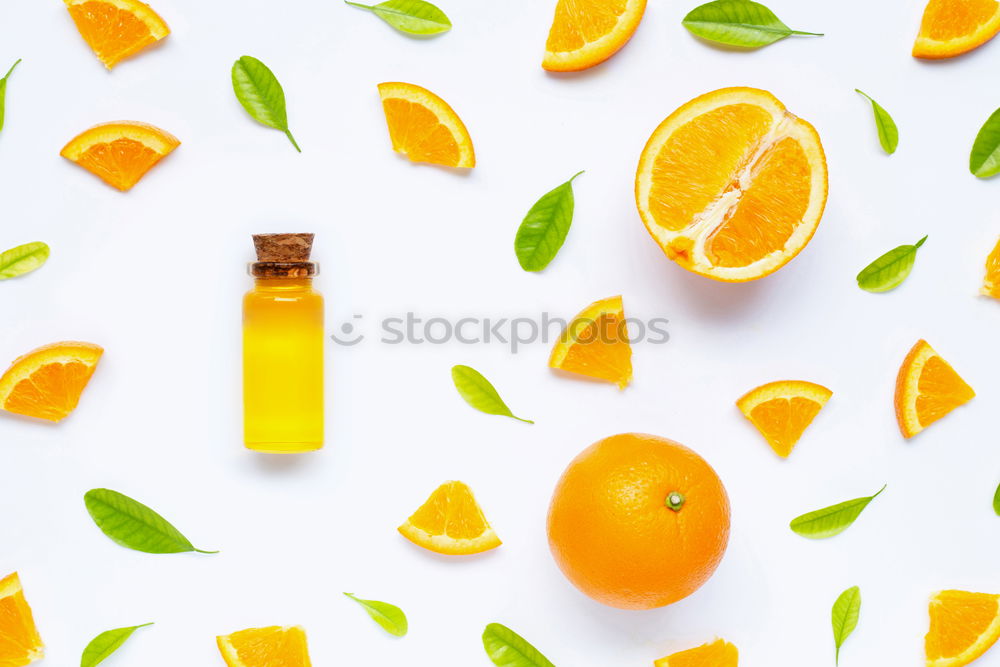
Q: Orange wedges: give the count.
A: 15